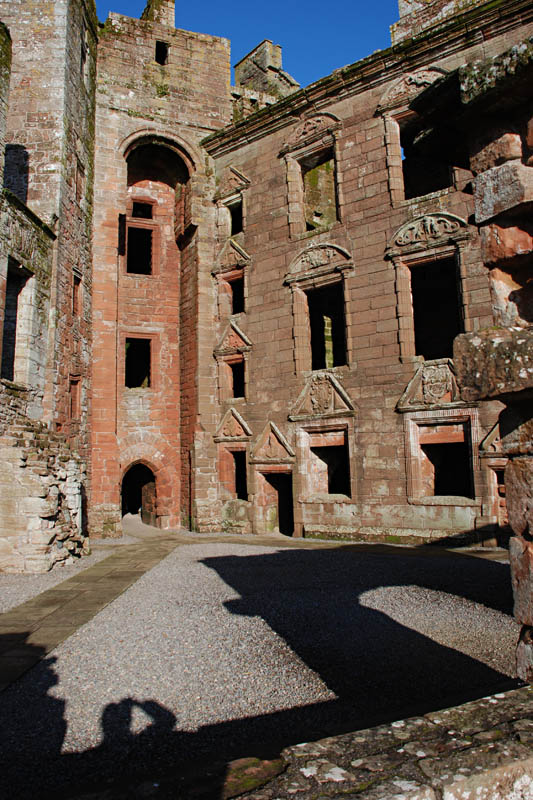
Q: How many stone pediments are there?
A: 12